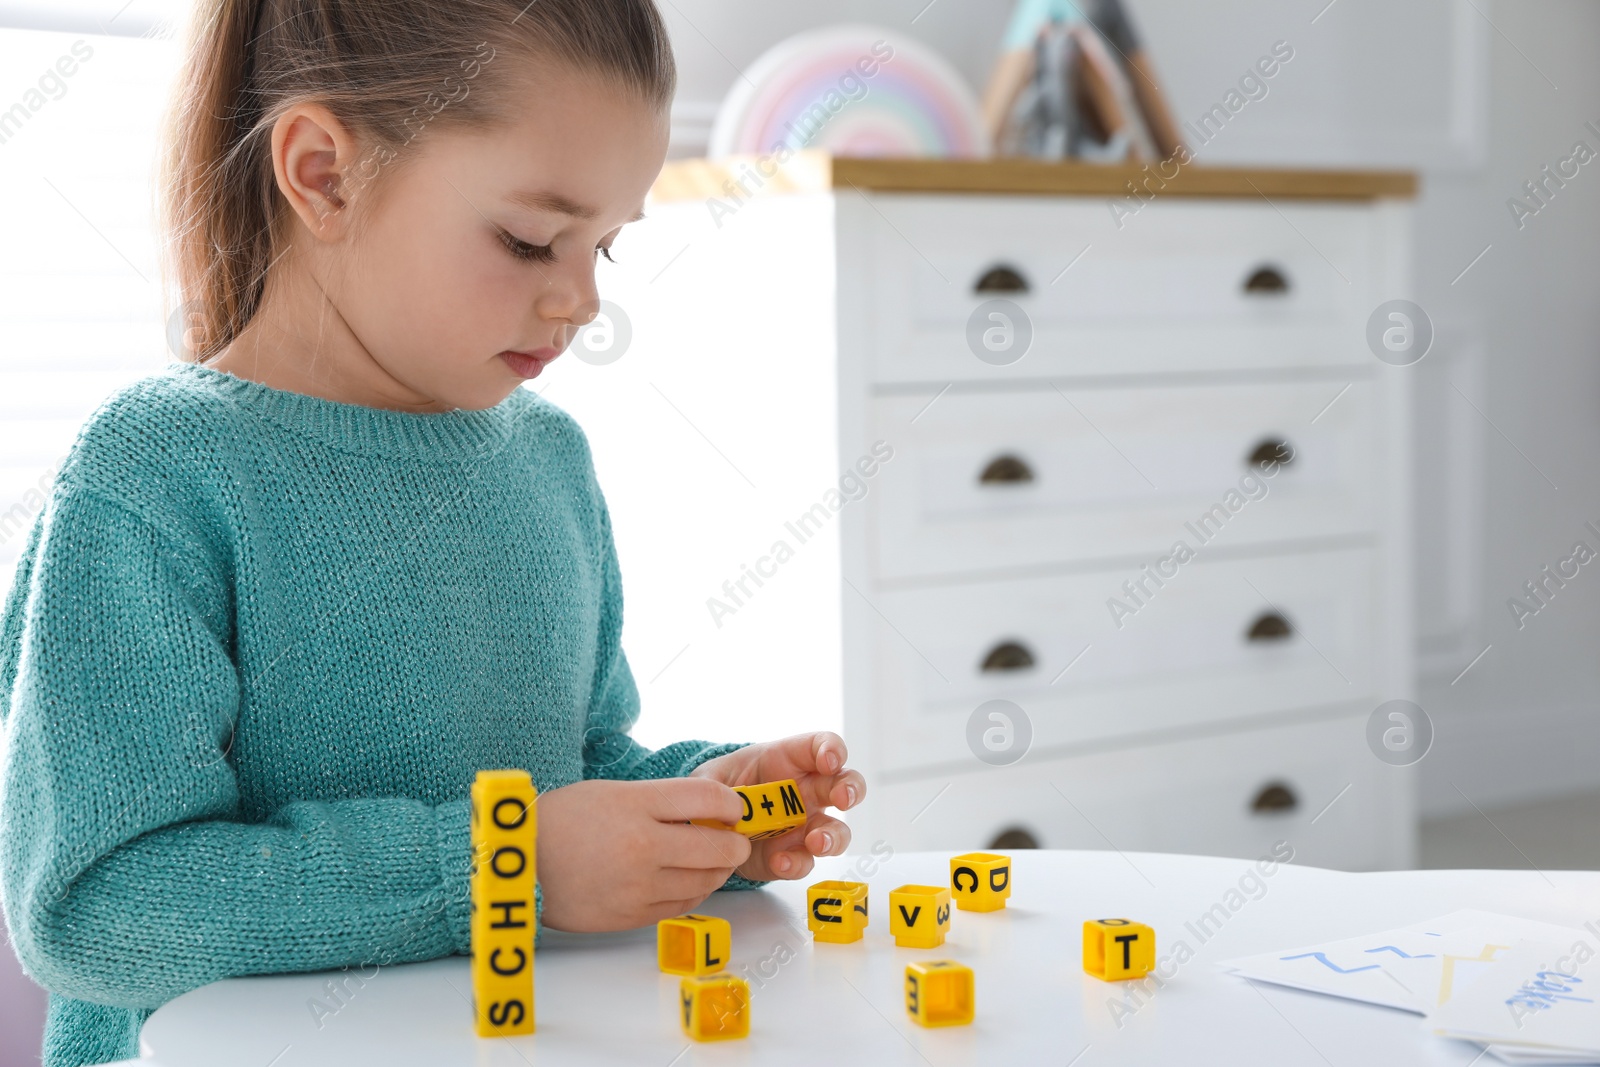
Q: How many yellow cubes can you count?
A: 15